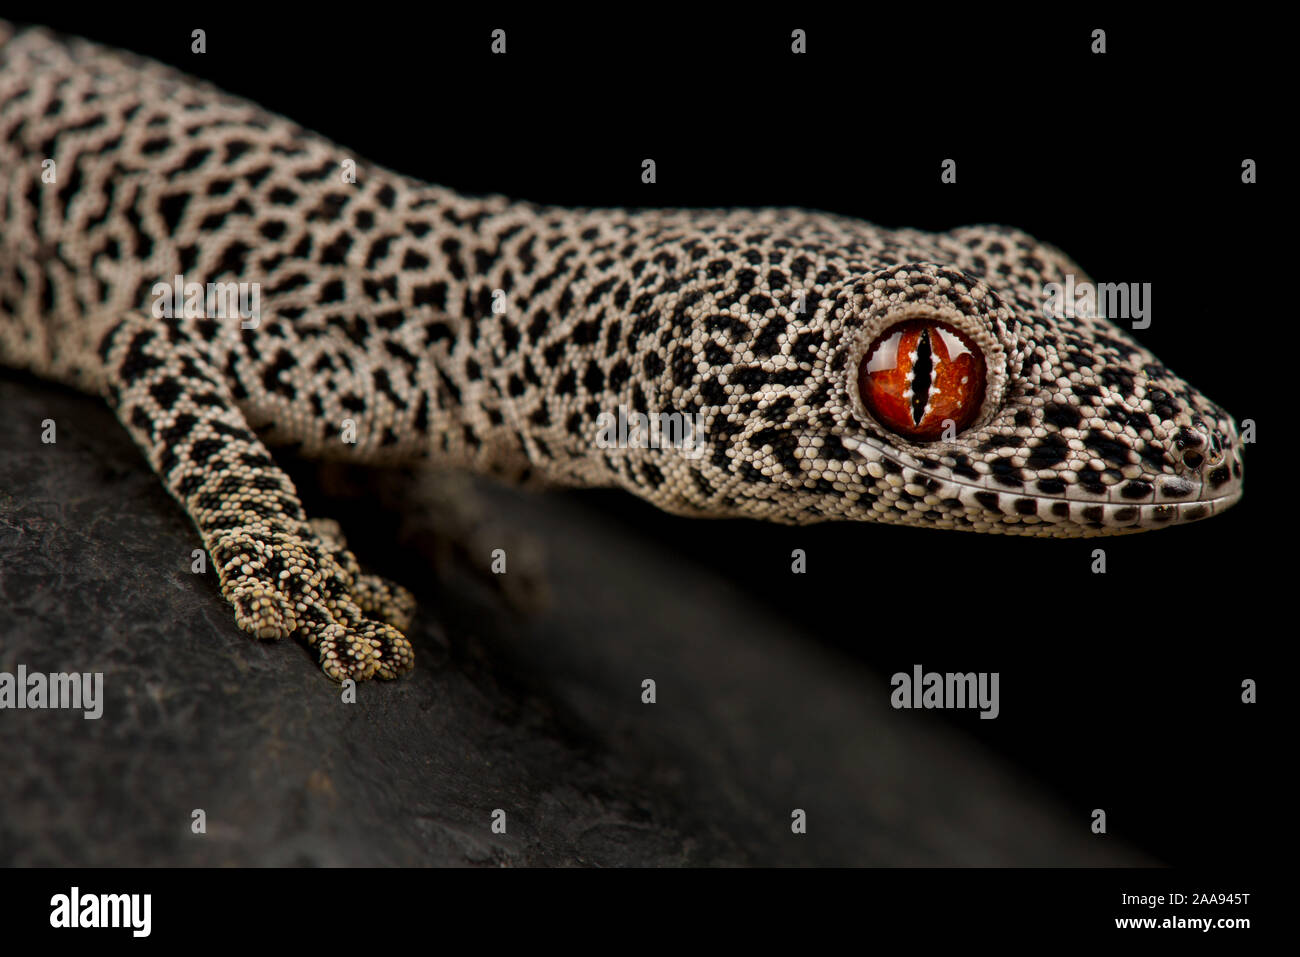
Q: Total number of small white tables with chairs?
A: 0